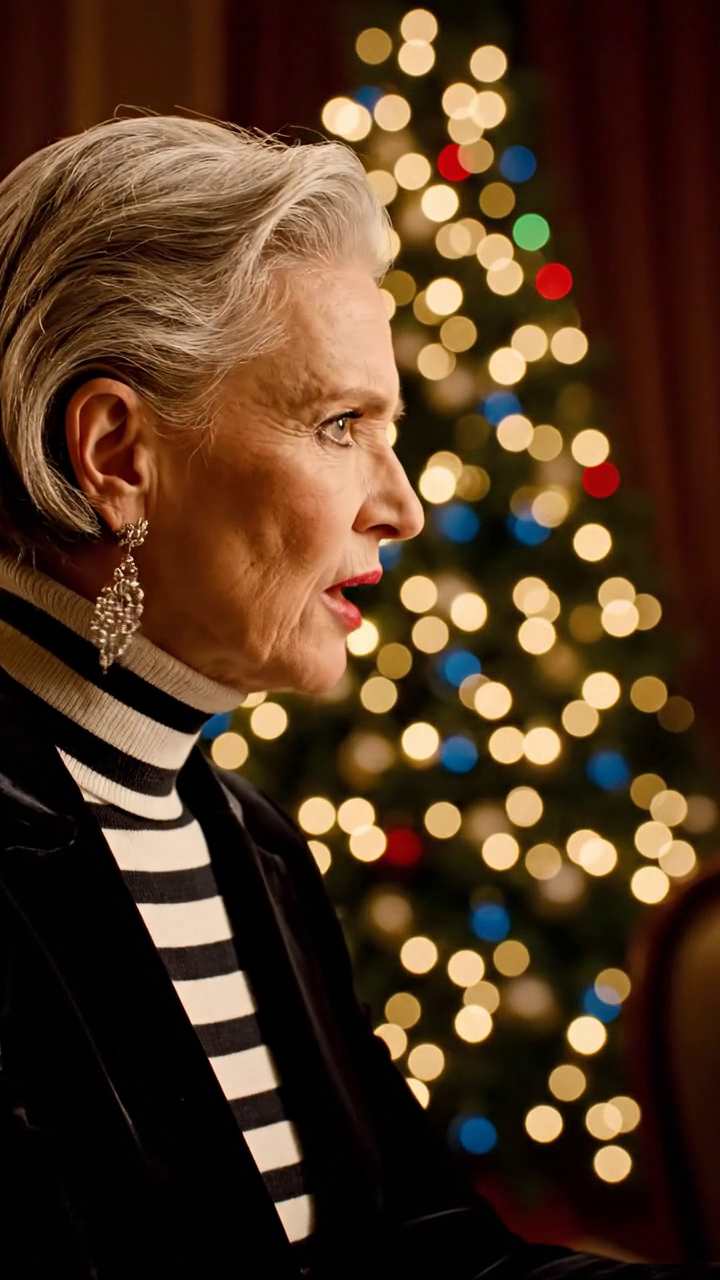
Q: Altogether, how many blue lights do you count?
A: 13